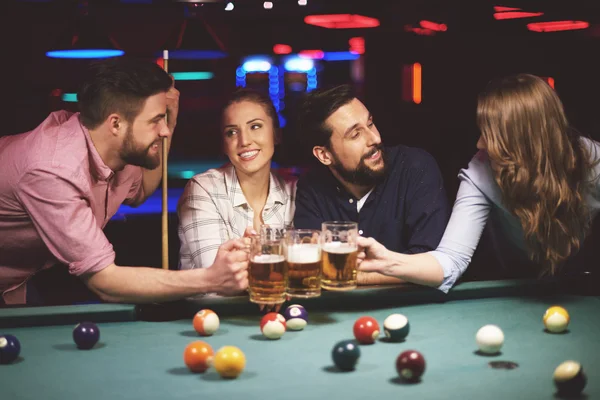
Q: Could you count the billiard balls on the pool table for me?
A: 14